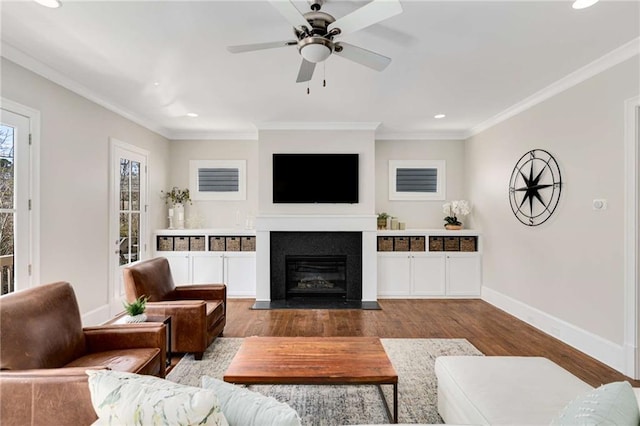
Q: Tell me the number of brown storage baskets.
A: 12